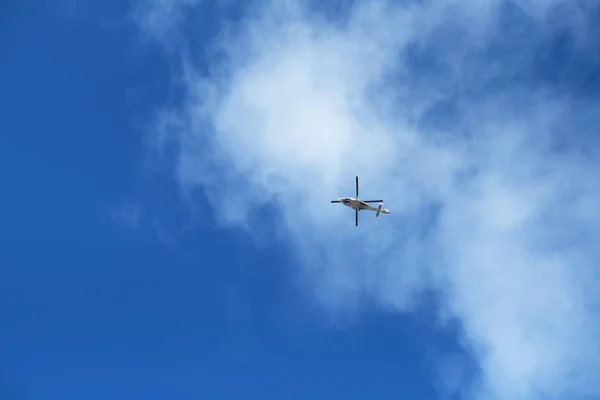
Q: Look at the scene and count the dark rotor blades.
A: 4